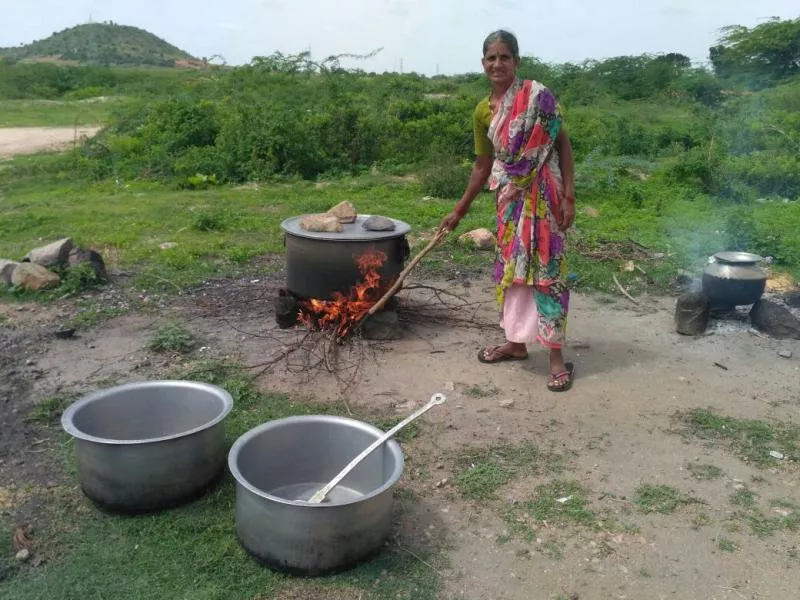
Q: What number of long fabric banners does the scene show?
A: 0